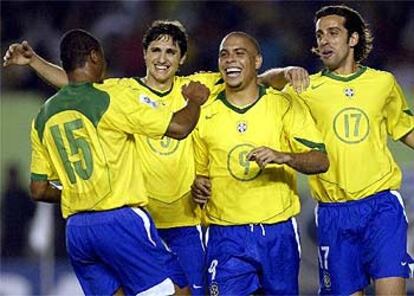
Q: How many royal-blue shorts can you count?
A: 4